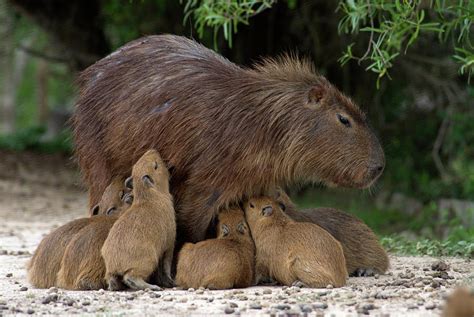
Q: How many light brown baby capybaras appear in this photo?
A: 6